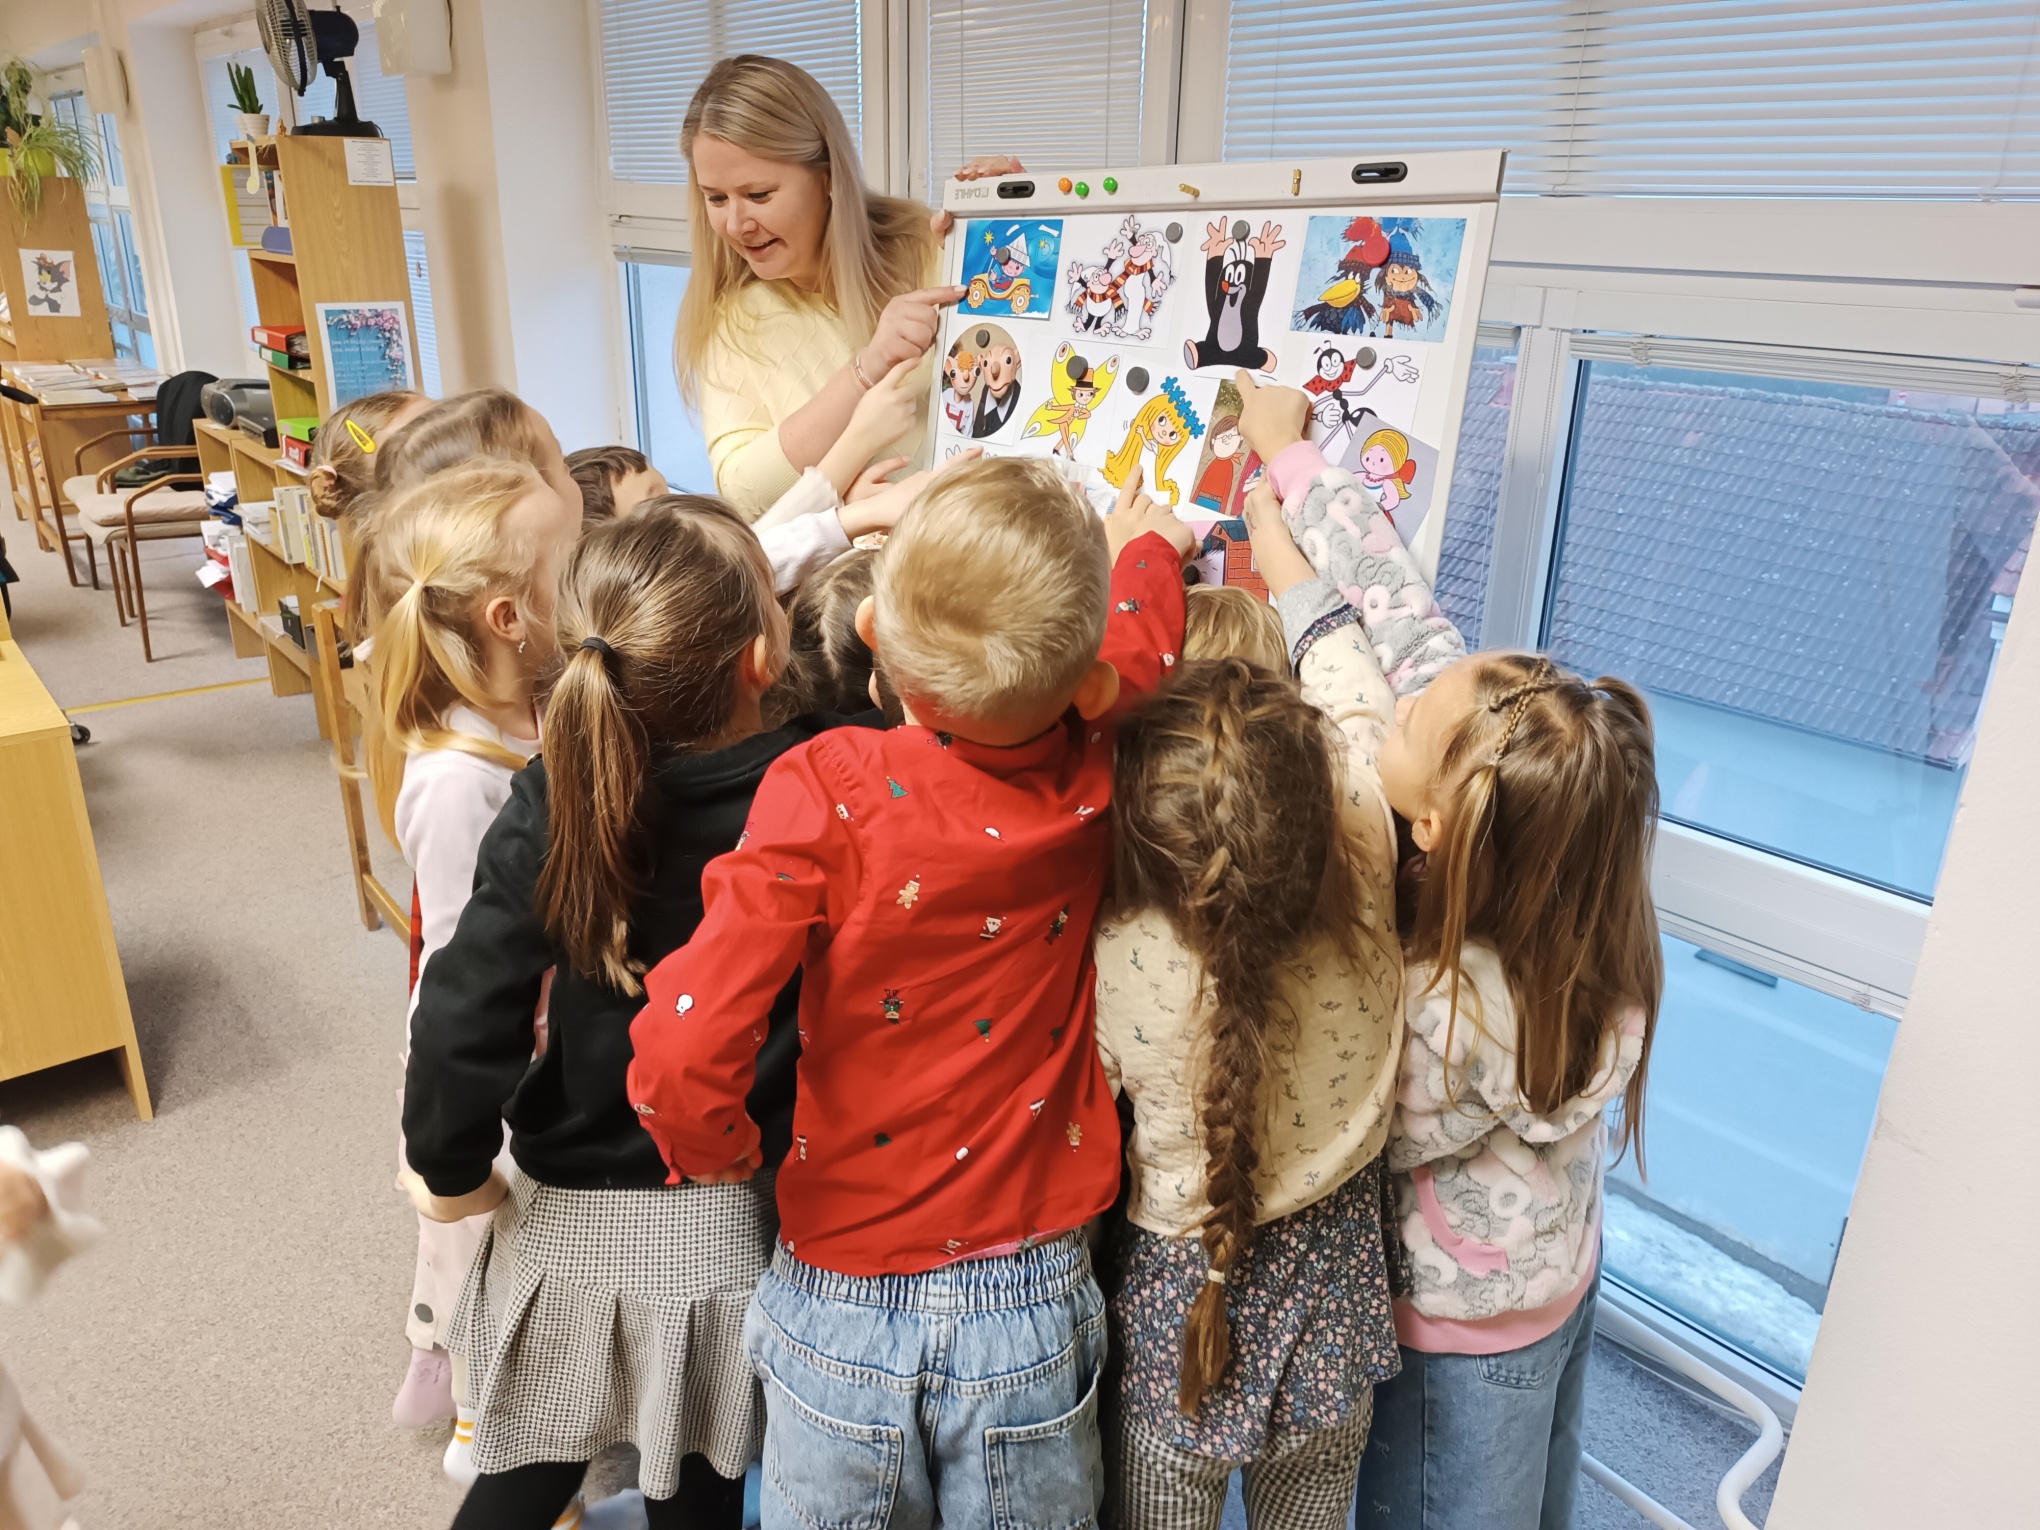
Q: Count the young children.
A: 10